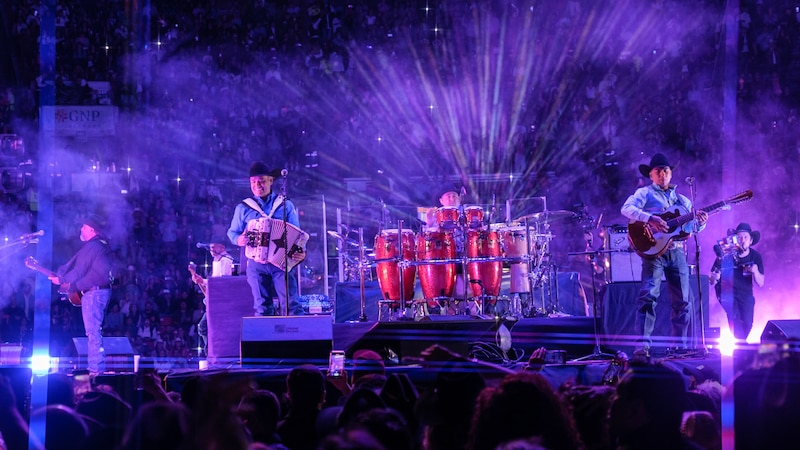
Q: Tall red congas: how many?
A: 3